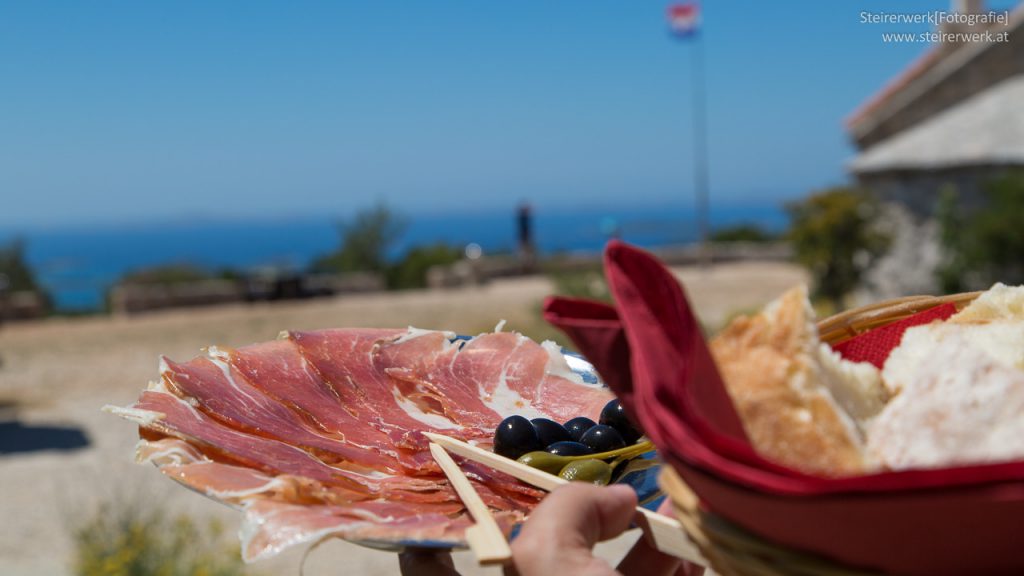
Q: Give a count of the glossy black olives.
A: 6